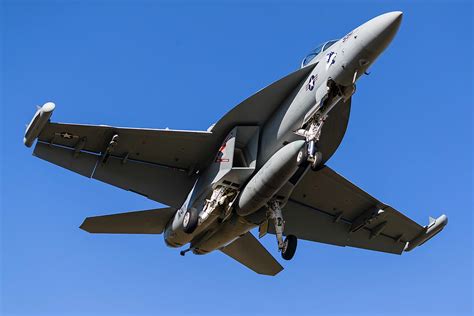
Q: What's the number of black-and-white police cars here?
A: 0